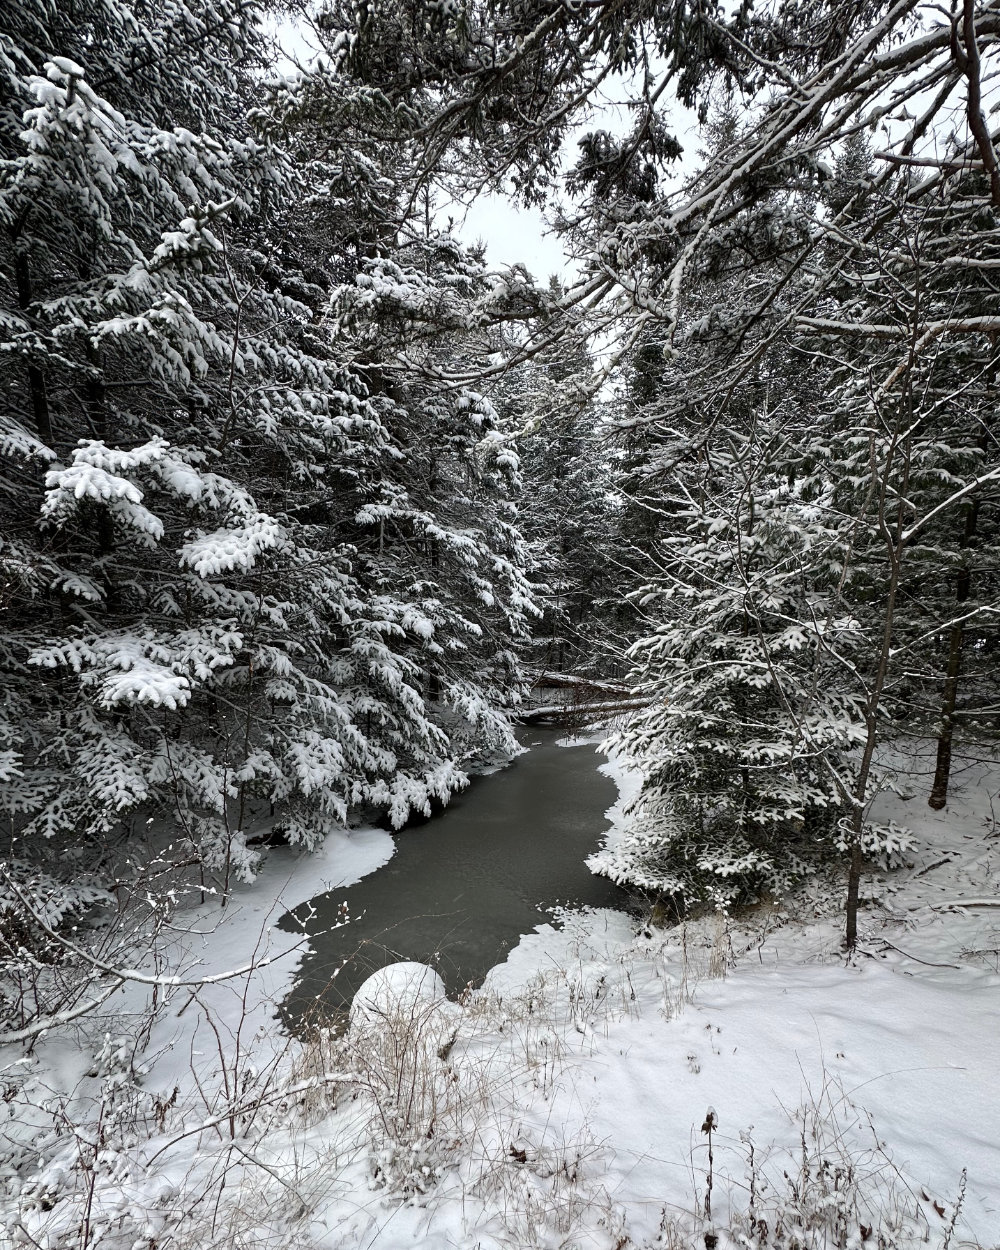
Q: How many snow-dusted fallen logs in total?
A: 2